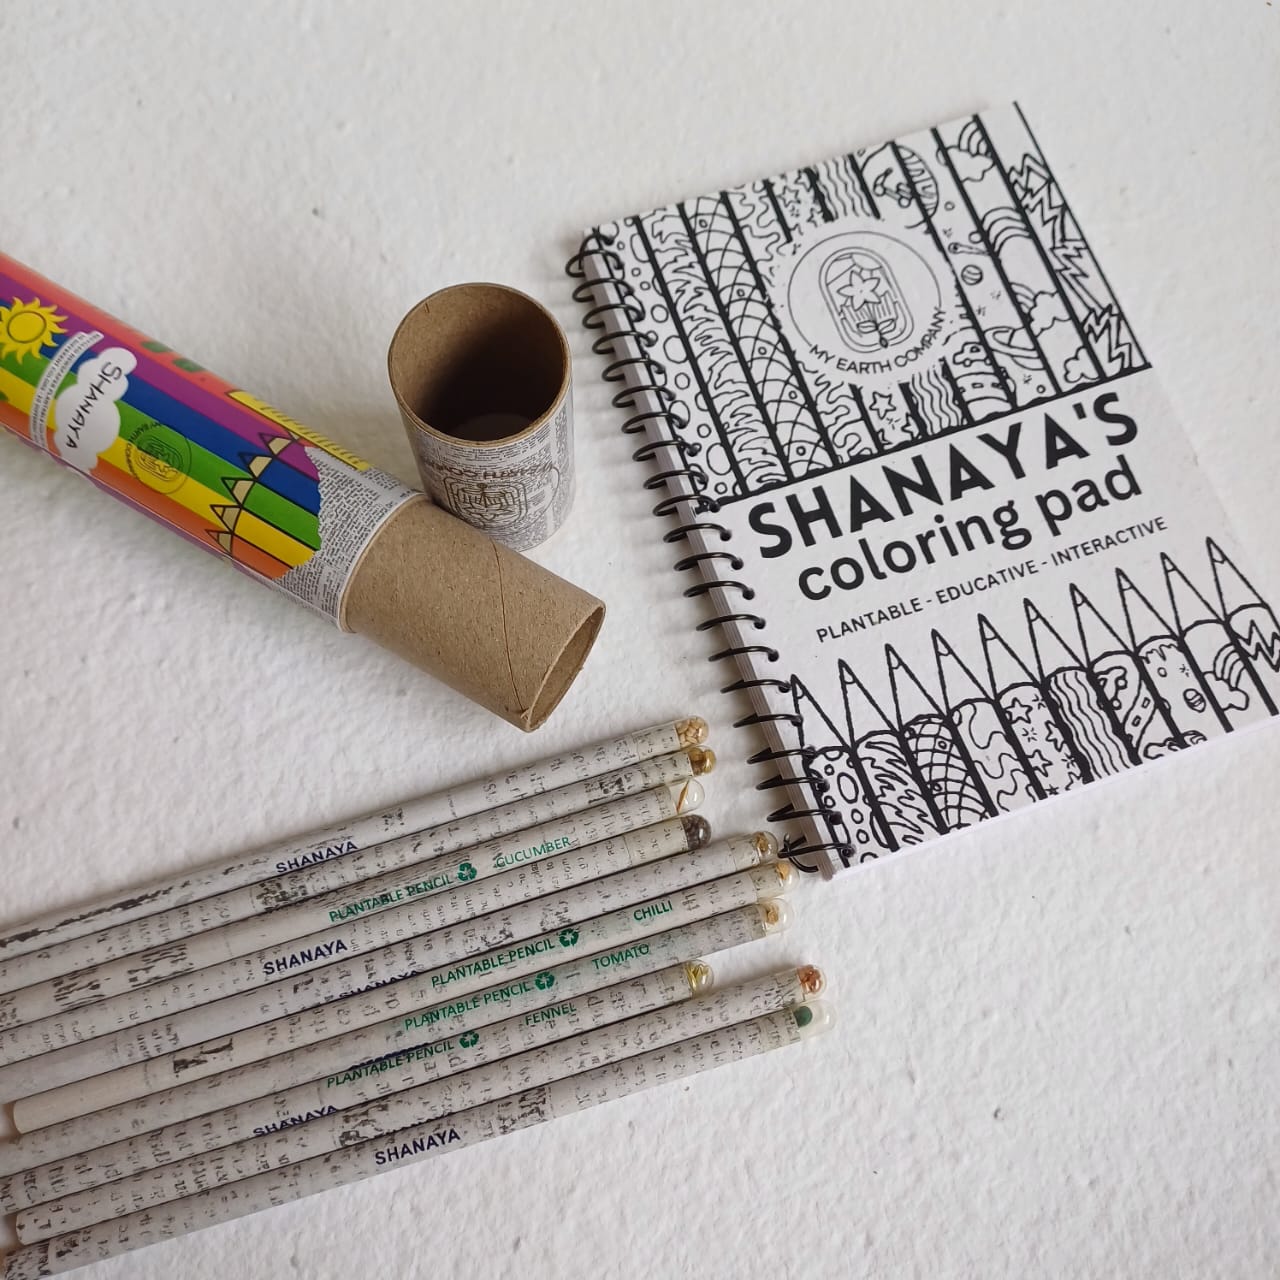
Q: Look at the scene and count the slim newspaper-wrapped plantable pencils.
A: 10